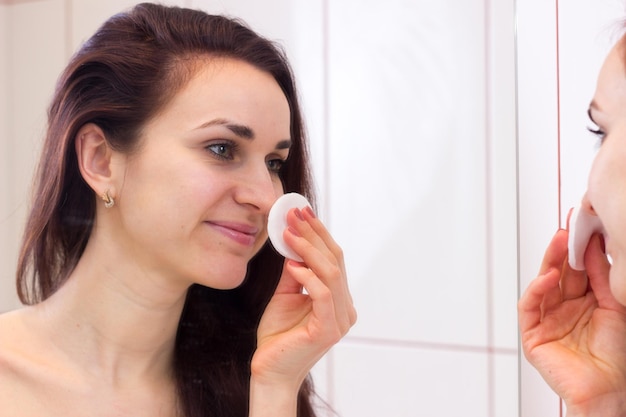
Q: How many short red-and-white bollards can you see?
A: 0